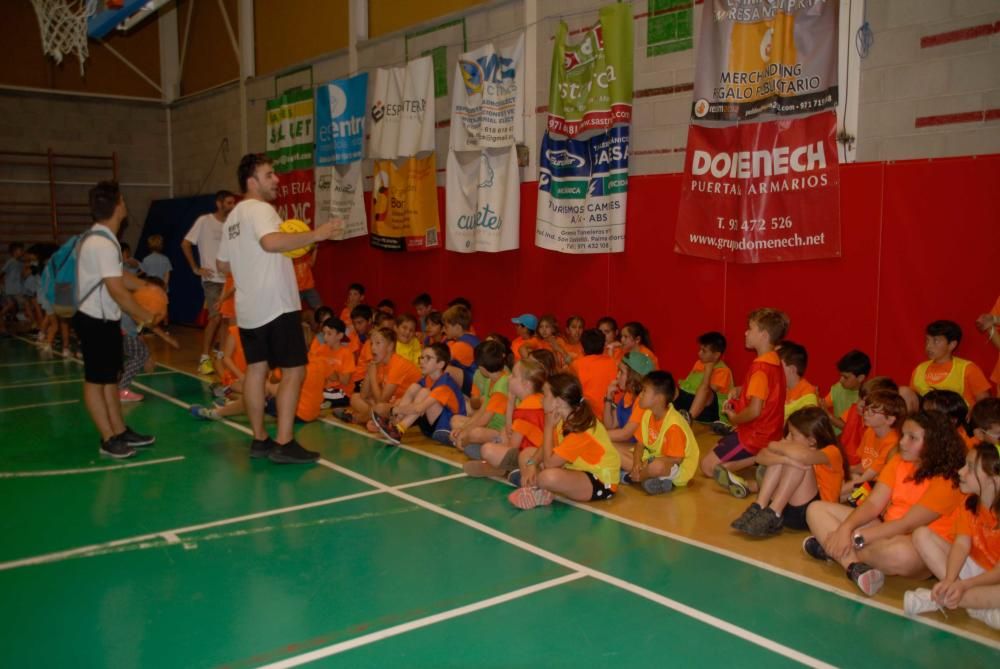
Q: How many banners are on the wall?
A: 12